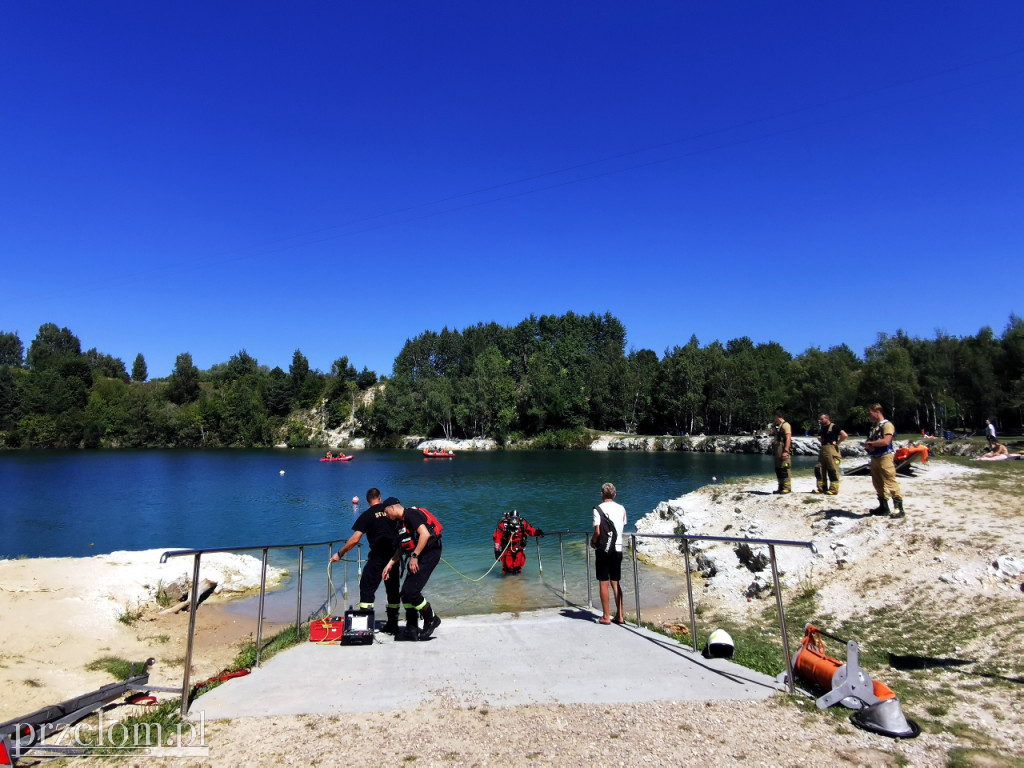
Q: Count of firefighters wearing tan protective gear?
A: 3